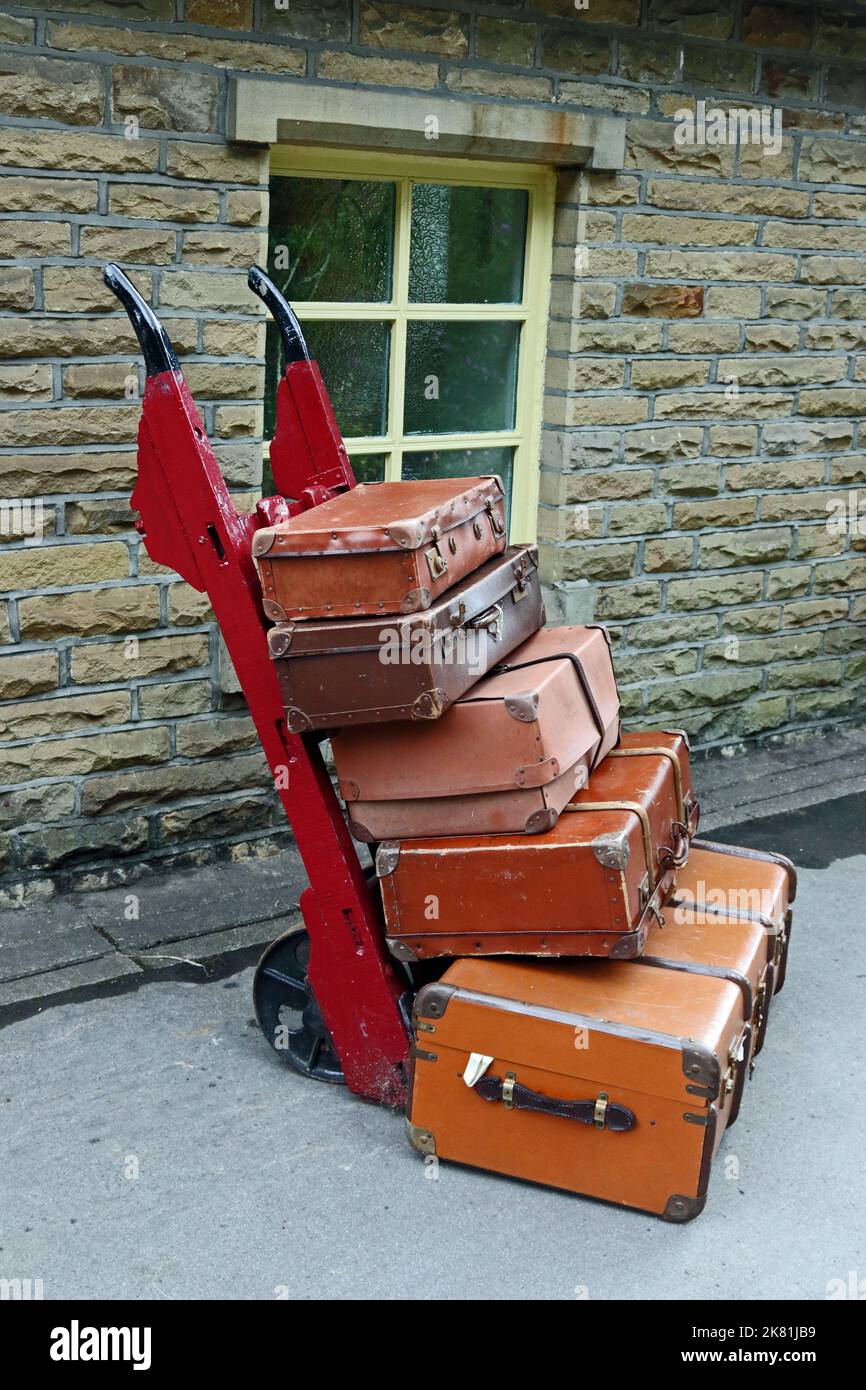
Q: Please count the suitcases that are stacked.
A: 5